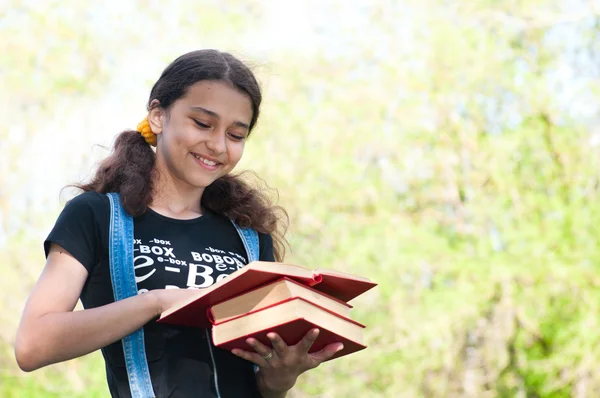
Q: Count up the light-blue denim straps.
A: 2